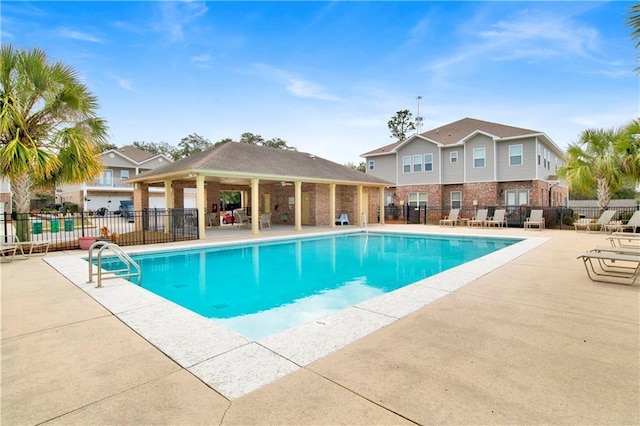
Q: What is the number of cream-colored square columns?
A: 7